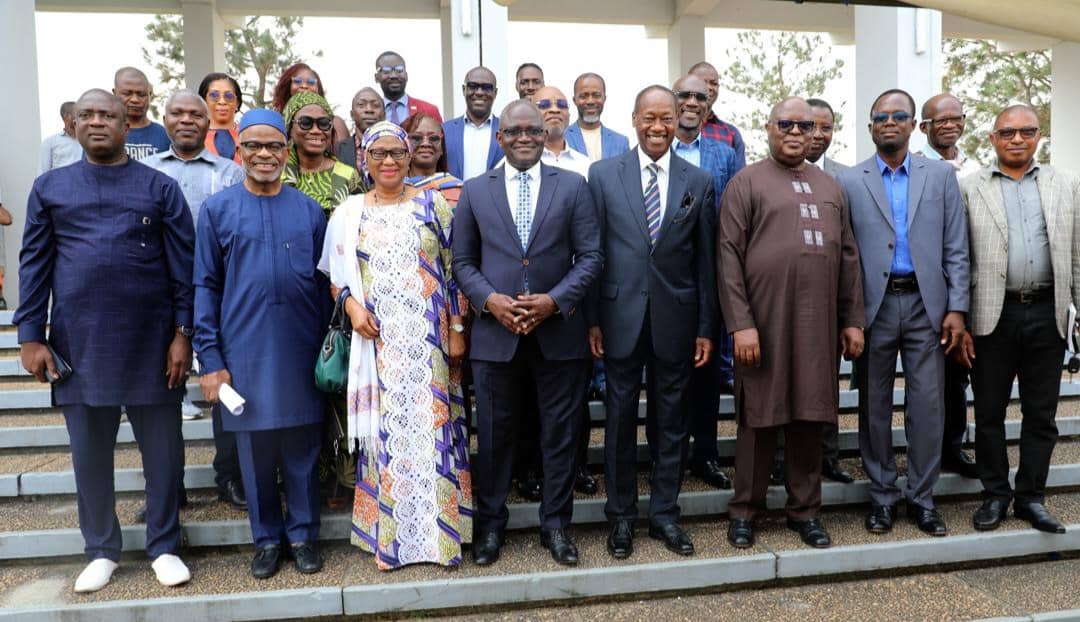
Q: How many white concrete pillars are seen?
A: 6